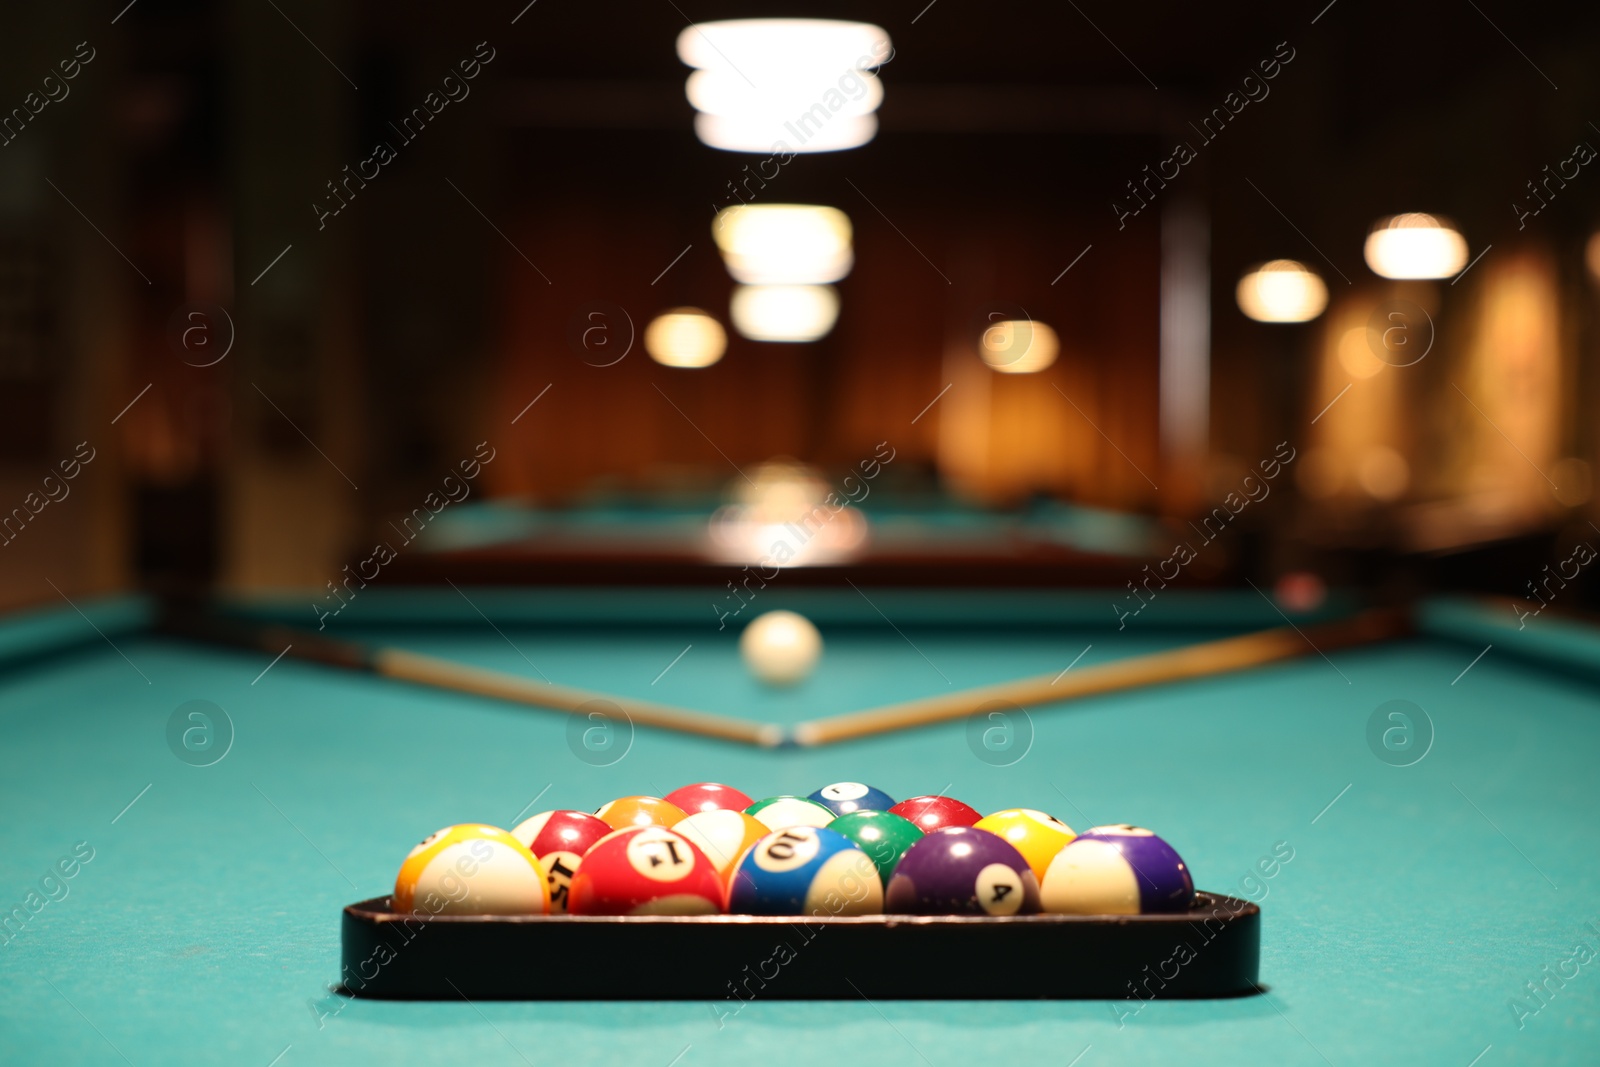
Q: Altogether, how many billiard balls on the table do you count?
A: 15